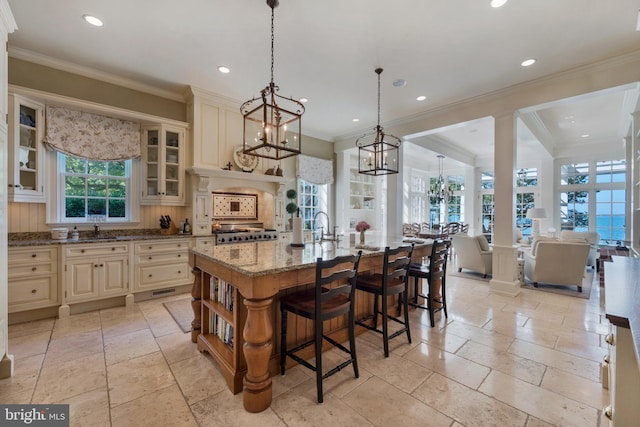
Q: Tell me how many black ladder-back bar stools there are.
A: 3